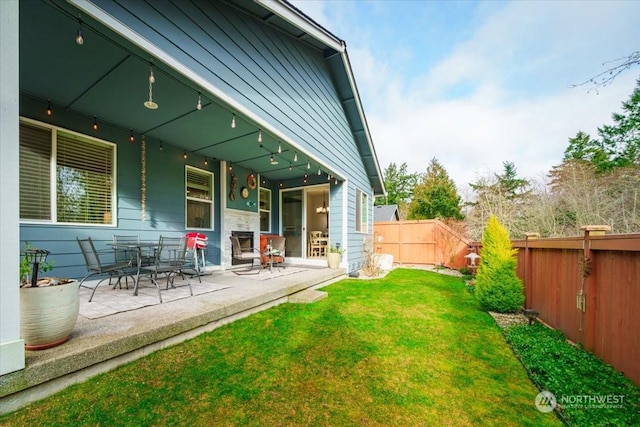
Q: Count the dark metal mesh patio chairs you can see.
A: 4